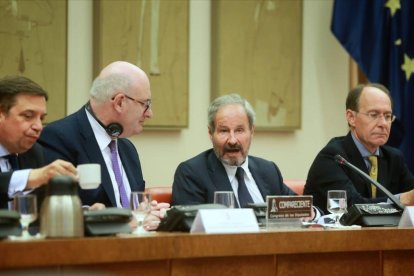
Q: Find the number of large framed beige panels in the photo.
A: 3